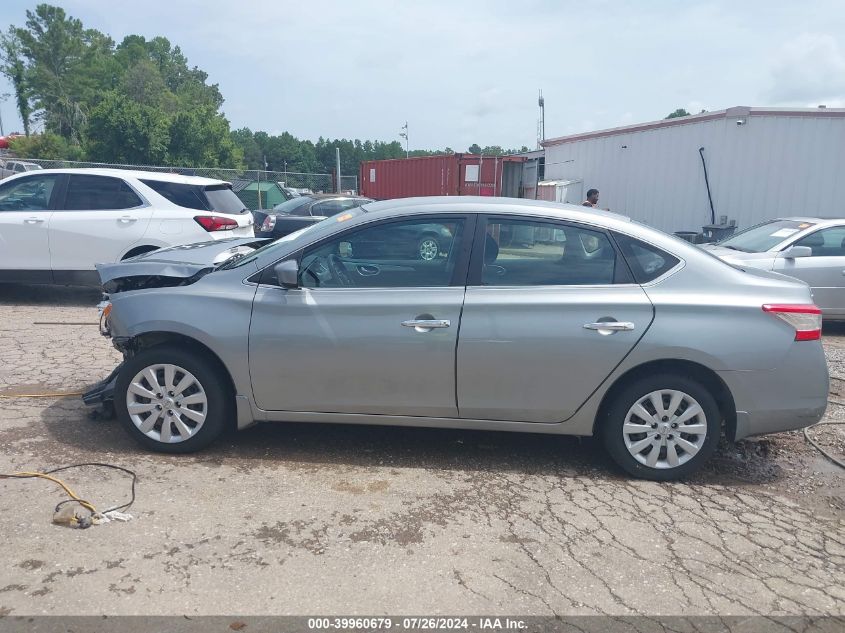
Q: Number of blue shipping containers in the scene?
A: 0